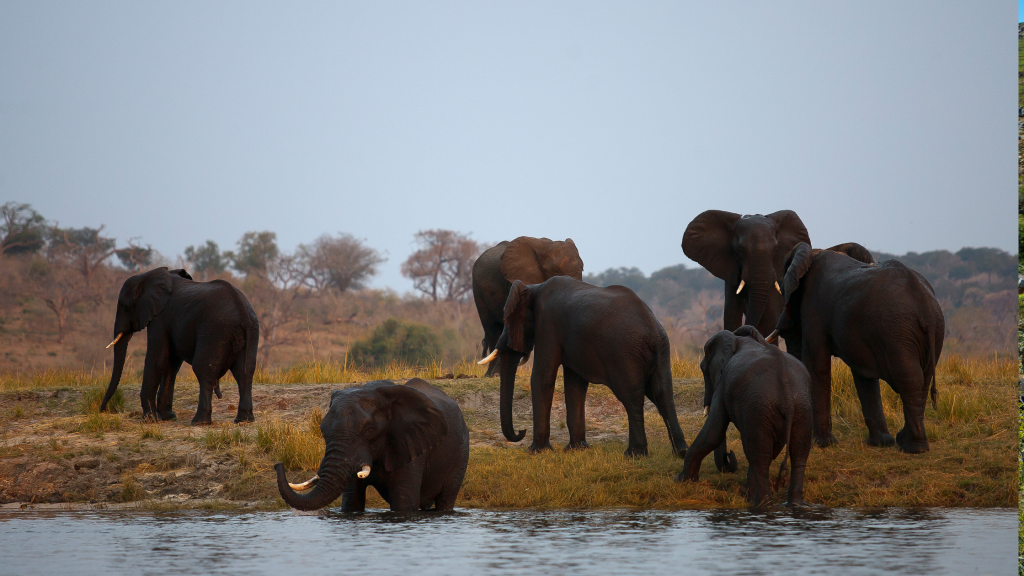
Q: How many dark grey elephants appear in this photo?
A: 7